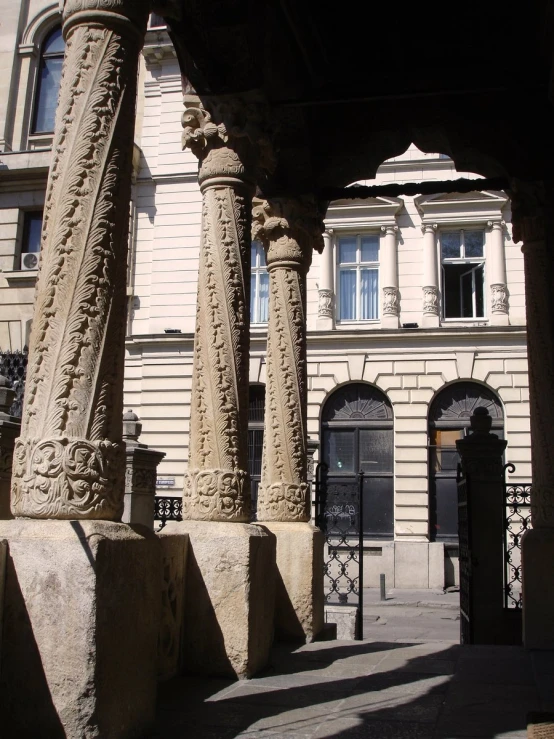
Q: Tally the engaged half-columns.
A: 4